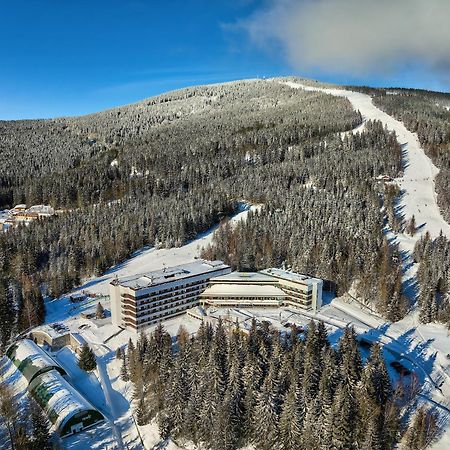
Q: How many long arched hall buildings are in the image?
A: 2